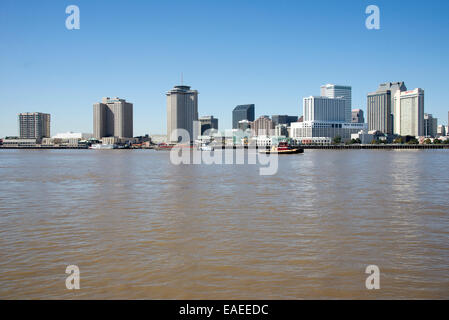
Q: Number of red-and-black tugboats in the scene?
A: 1